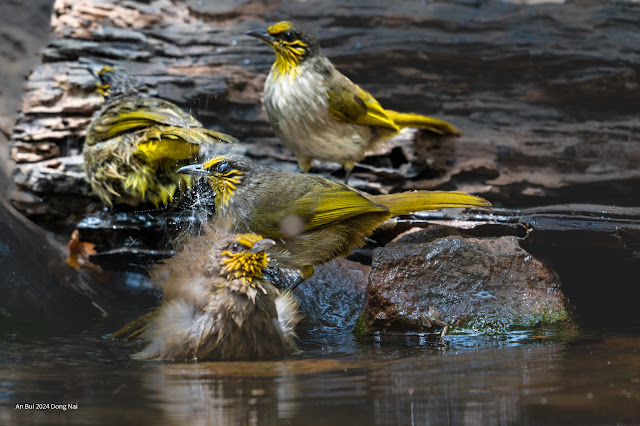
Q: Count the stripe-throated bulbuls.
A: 4